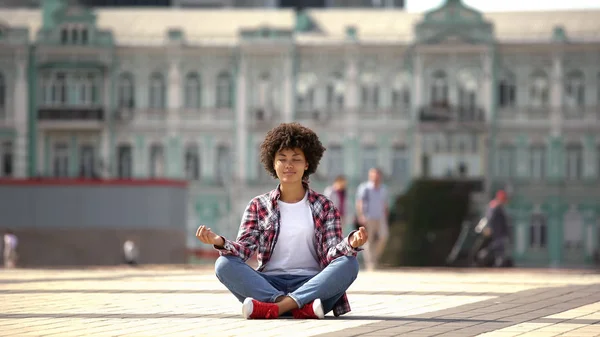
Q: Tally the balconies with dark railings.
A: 2